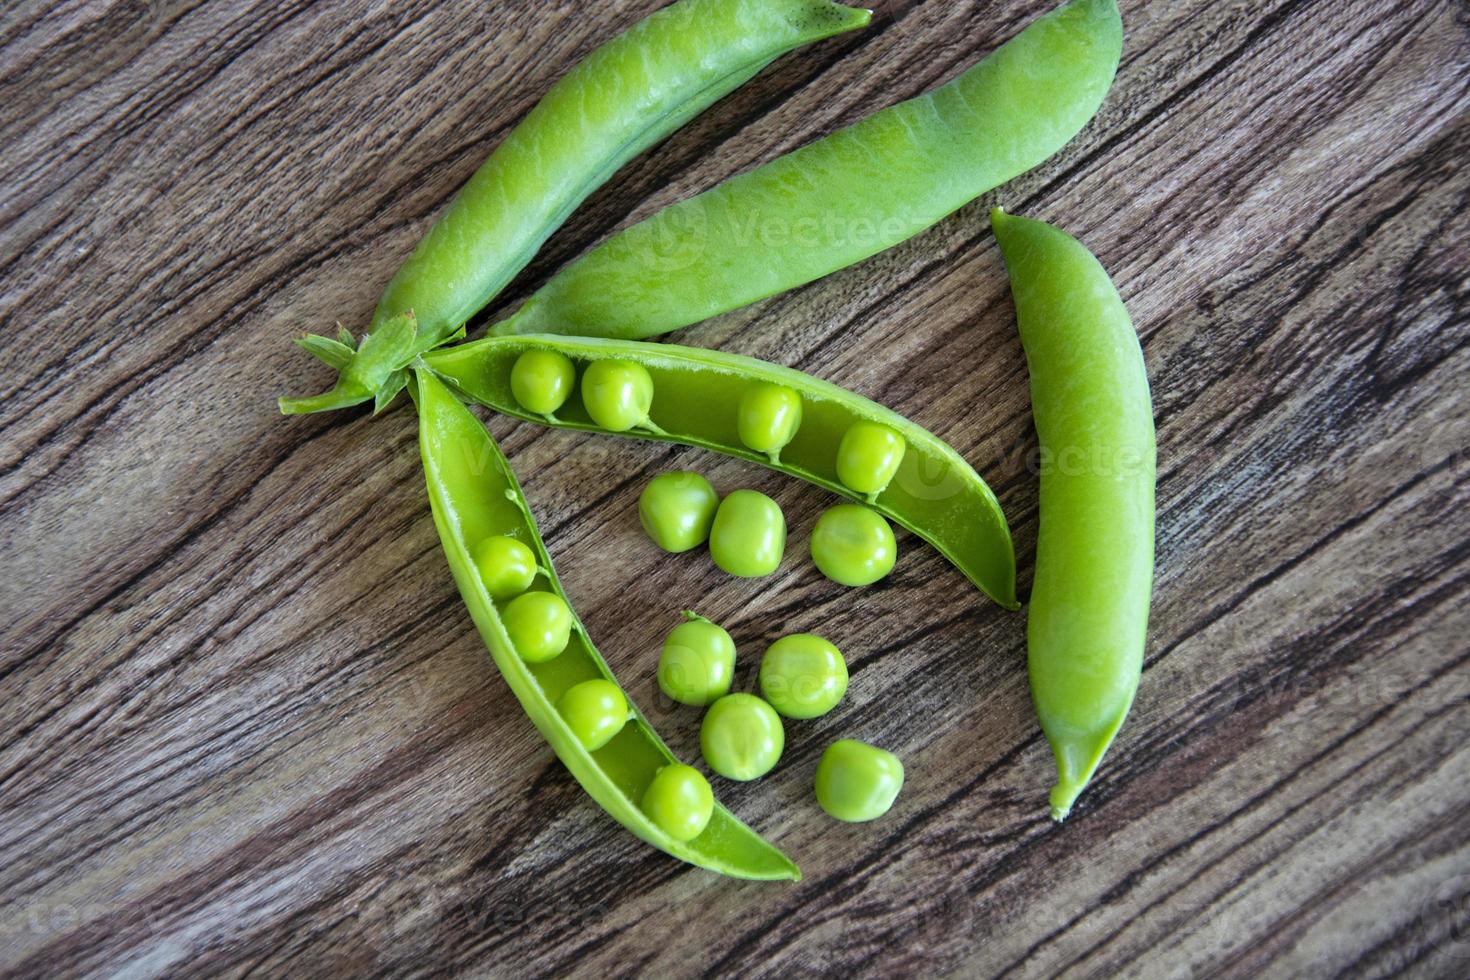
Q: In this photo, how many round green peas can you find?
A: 15